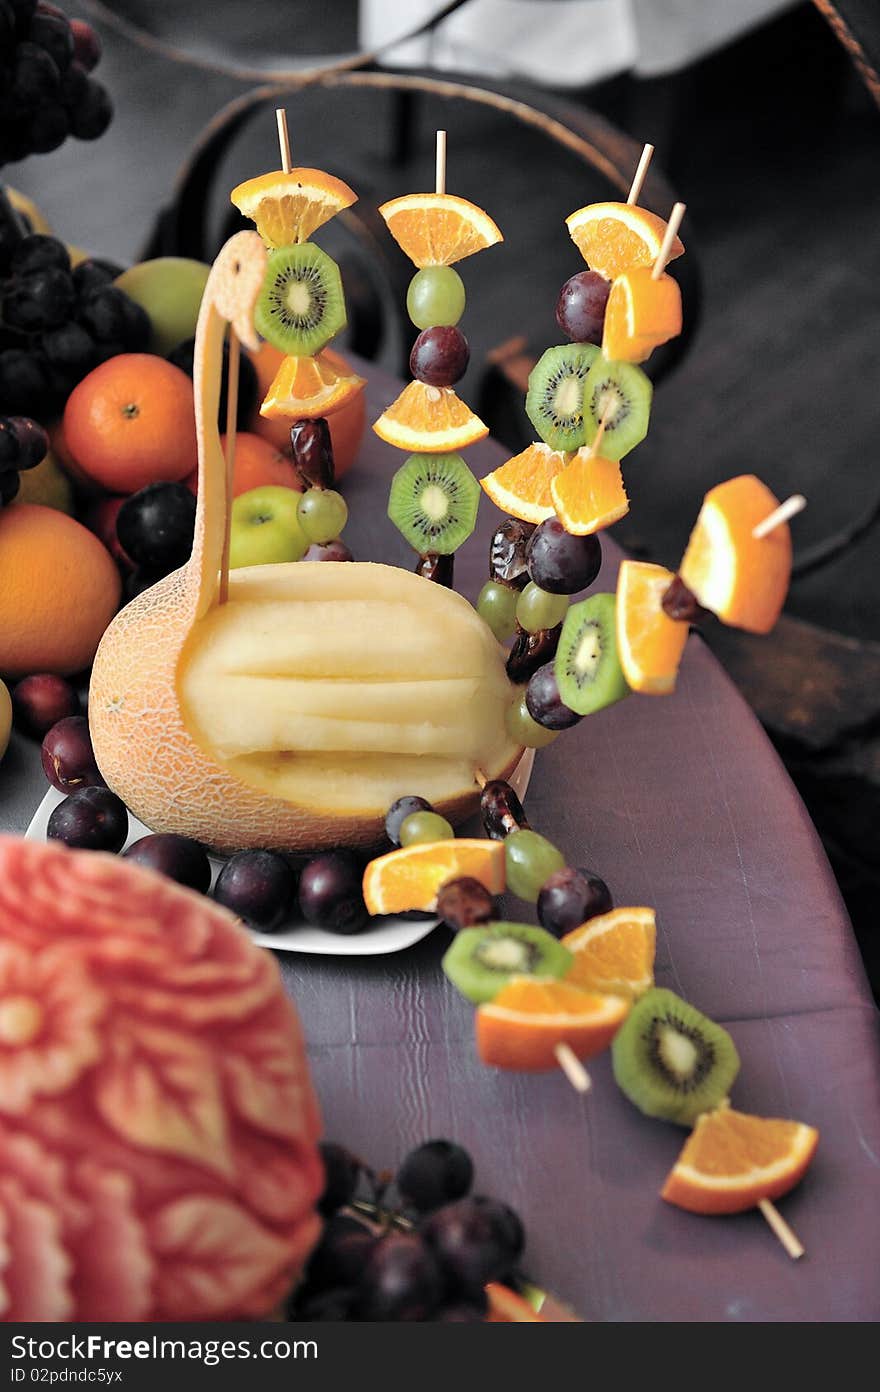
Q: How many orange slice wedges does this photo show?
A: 14